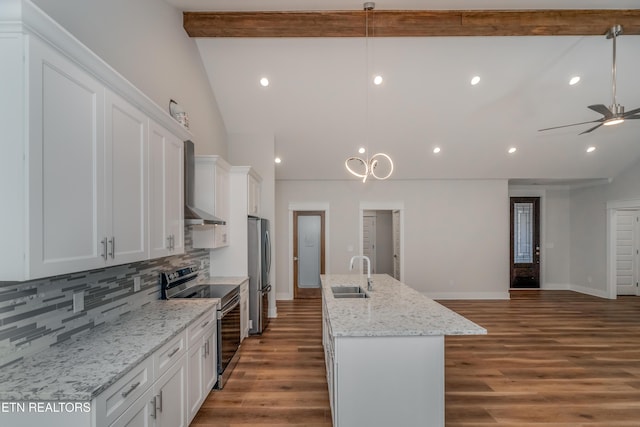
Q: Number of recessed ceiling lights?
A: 9